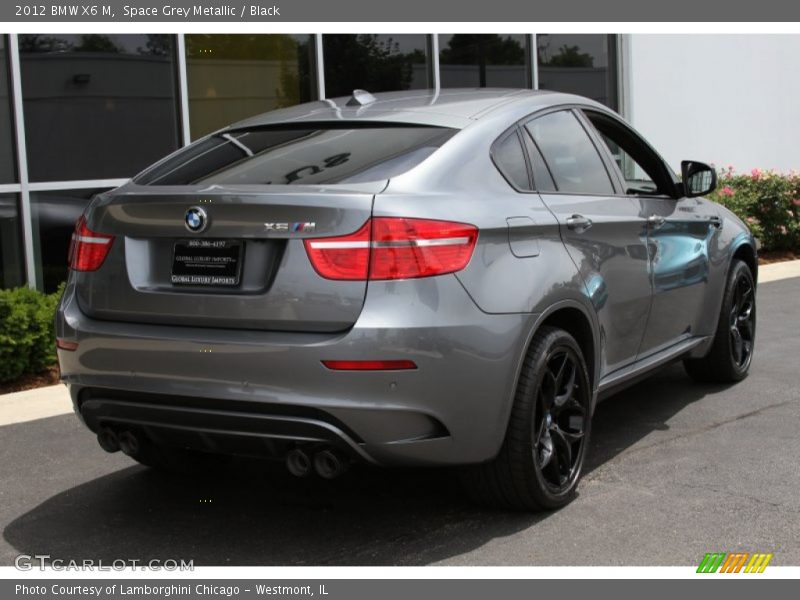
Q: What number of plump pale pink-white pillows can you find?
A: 0